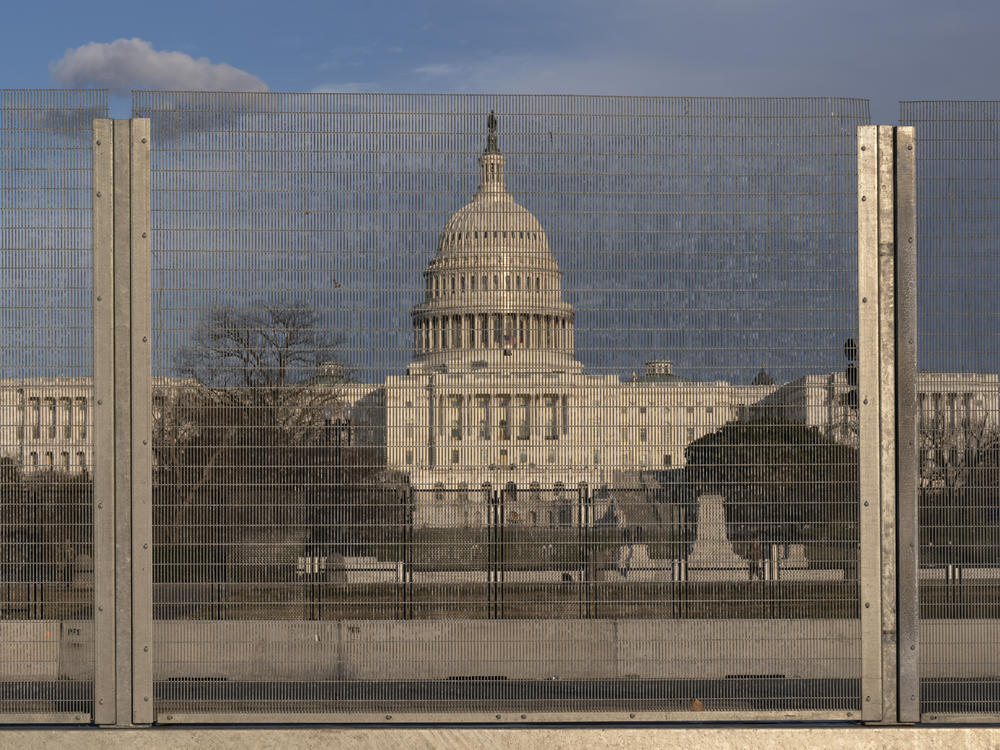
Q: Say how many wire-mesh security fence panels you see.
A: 3